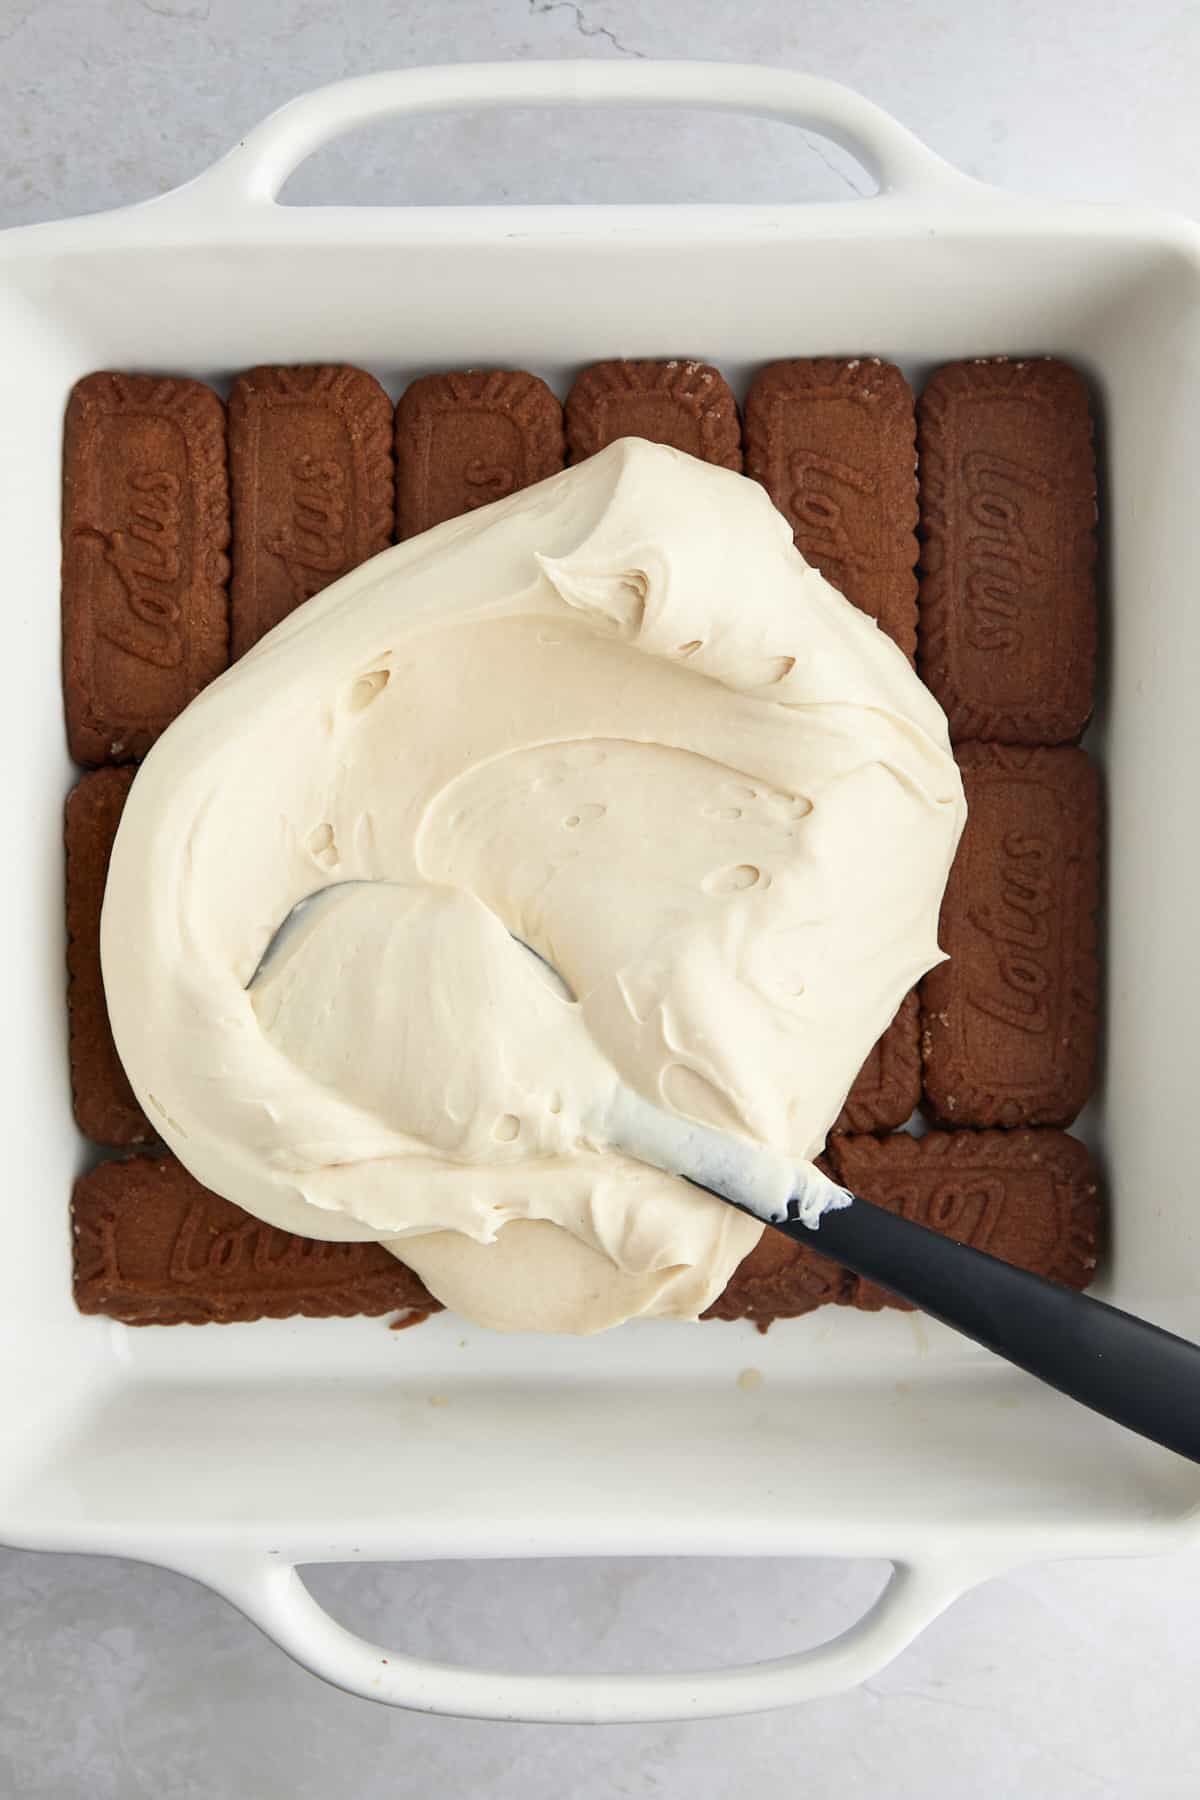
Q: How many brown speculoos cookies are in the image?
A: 12